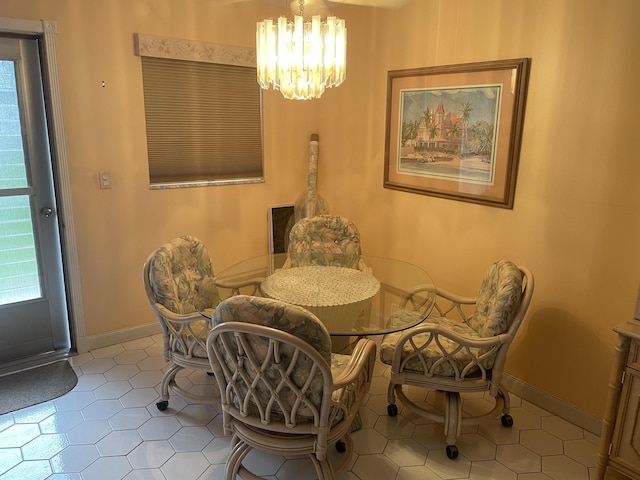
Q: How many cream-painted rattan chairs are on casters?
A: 4